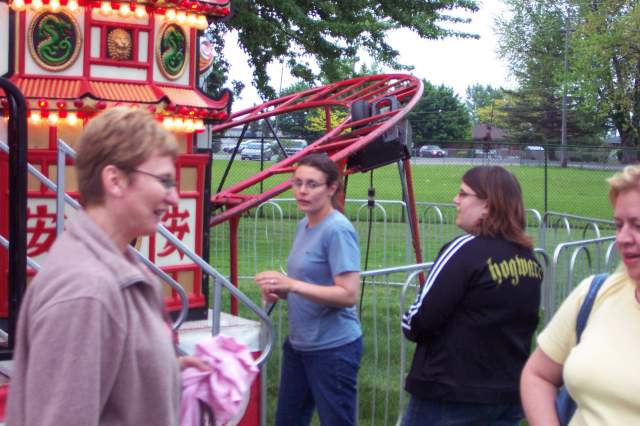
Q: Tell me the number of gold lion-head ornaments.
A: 1